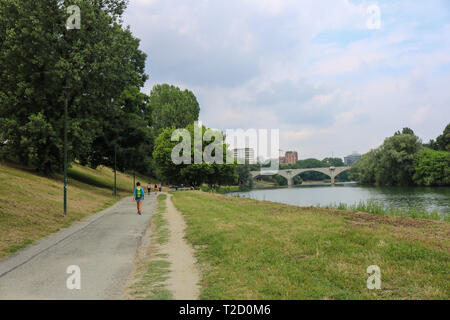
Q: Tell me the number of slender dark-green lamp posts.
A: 3